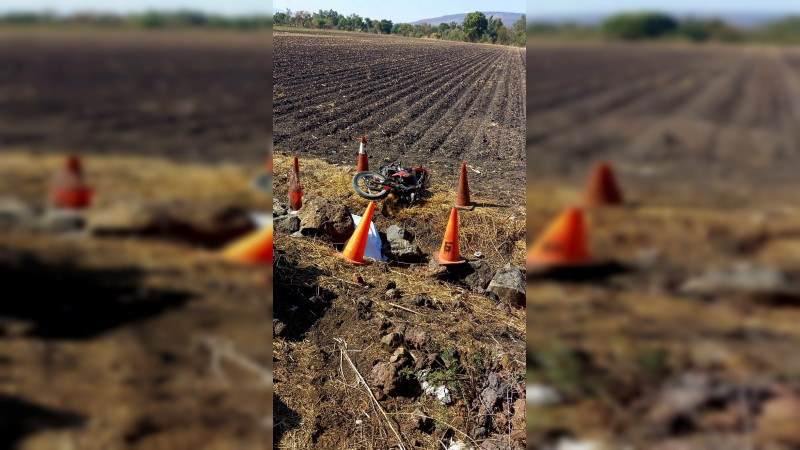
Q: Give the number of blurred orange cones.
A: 4